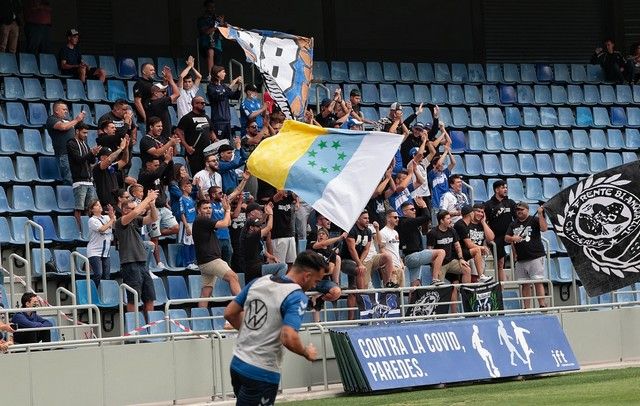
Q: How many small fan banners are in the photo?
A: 3